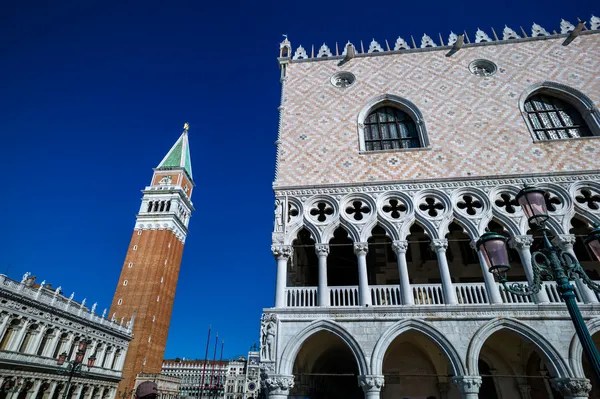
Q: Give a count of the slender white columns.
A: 8